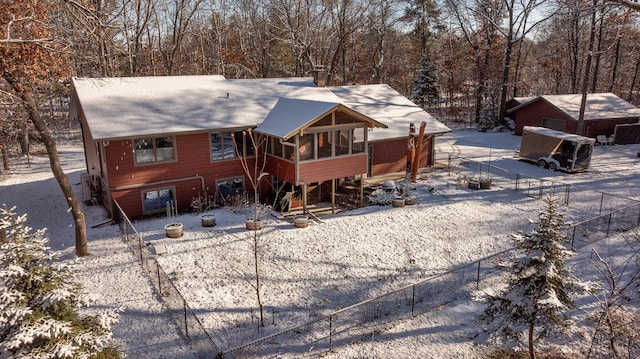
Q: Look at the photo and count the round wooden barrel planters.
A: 8